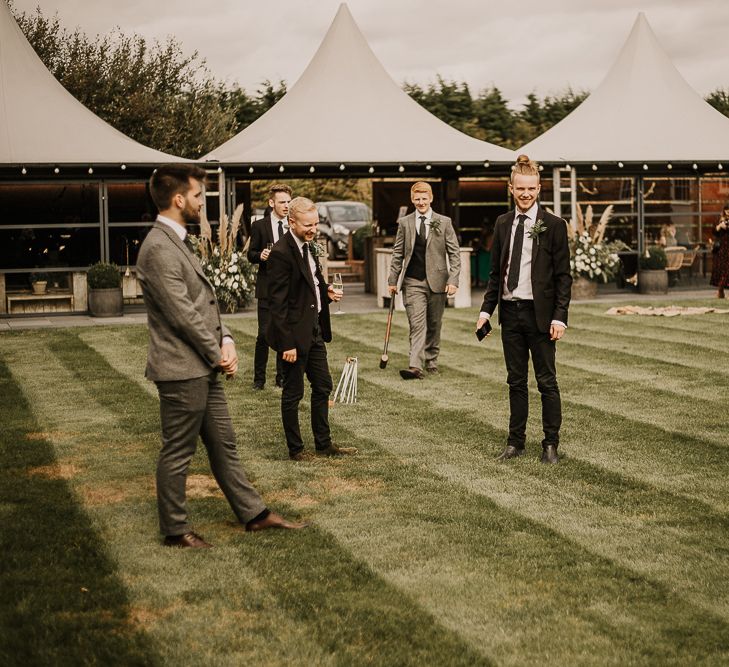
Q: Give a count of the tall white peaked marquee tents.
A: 3